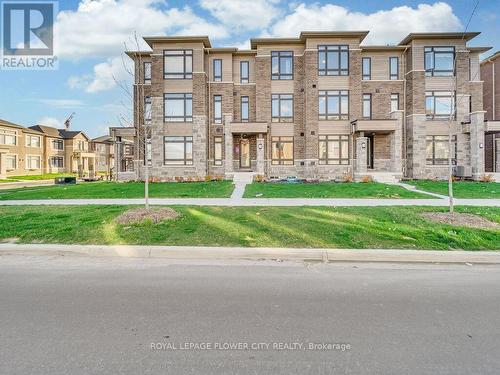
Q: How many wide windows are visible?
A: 12